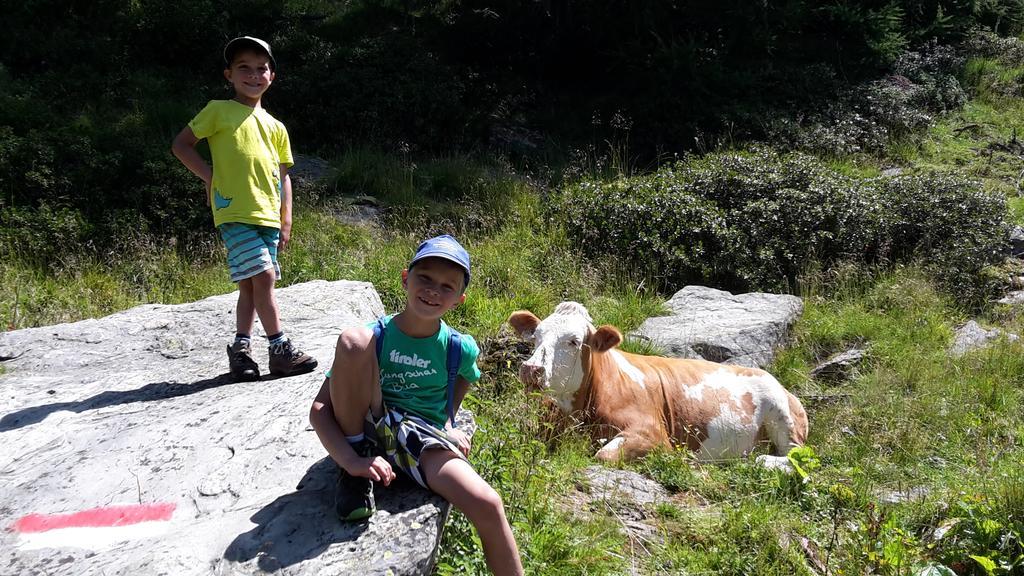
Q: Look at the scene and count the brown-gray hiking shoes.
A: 2